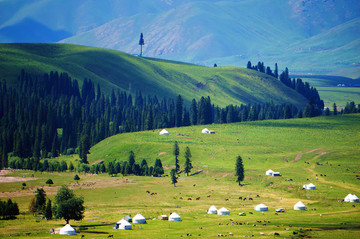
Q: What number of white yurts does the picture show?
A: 14